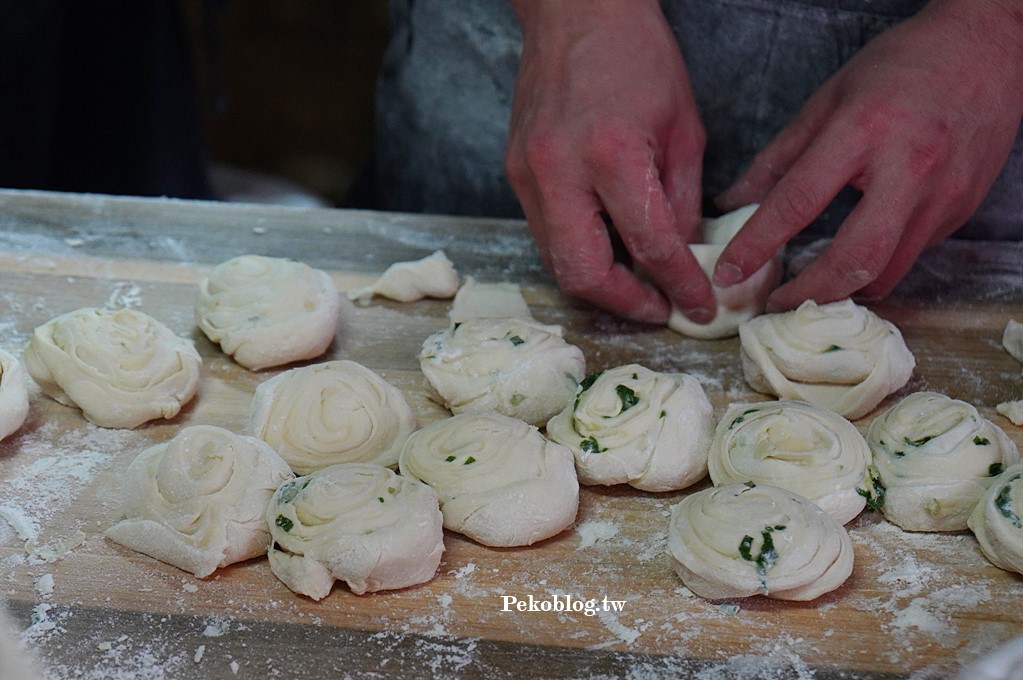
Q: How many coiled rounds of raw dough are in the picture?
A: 14